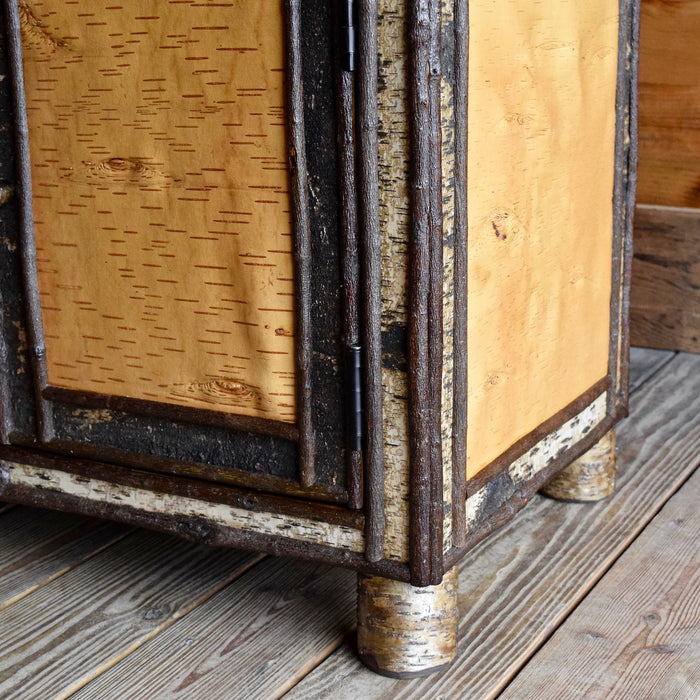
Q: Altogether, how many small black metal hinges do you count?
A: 2